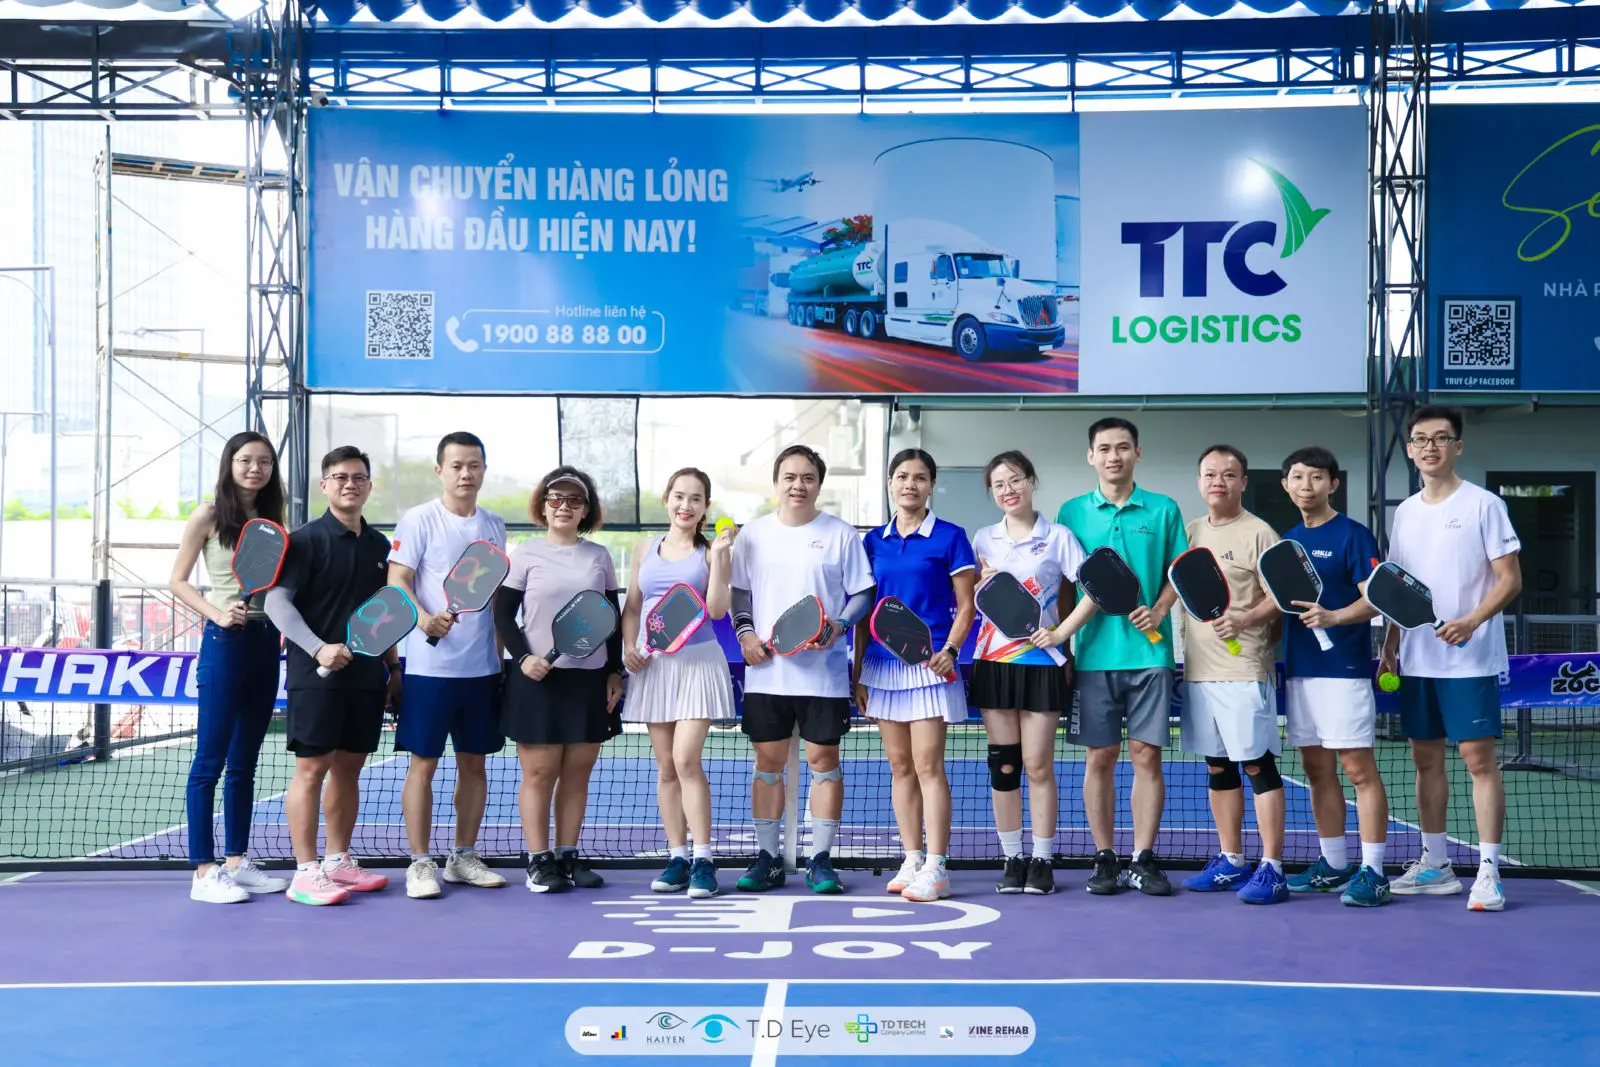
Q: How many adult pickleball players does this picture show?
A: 12